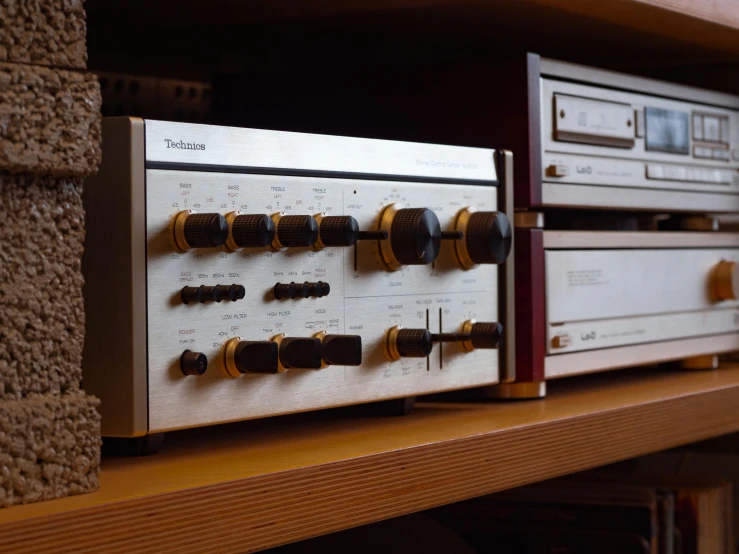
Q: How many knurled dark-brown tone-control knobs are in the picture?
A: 4